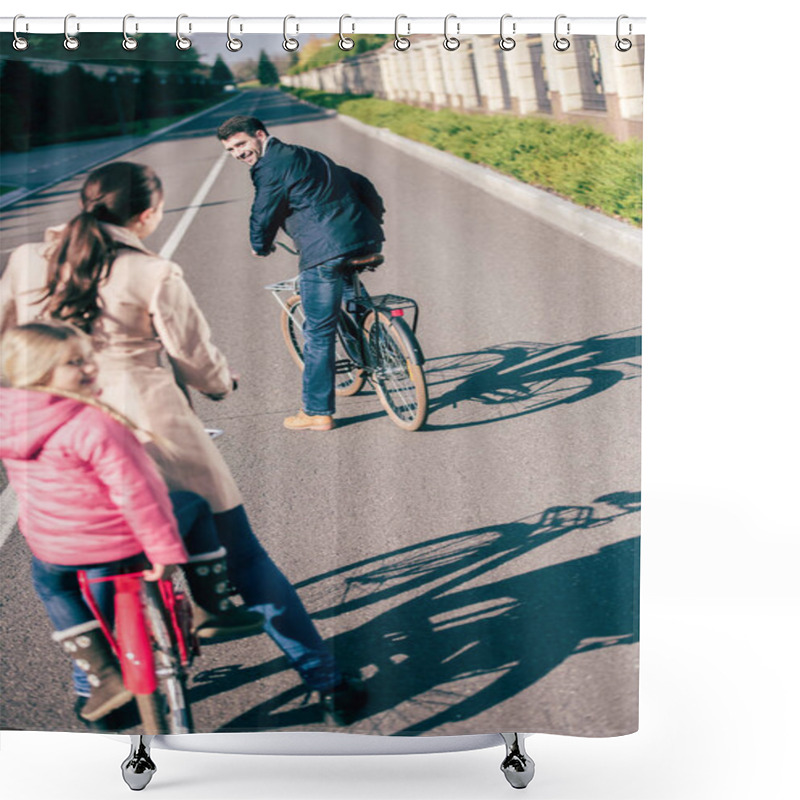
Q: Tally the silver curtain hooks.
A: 12